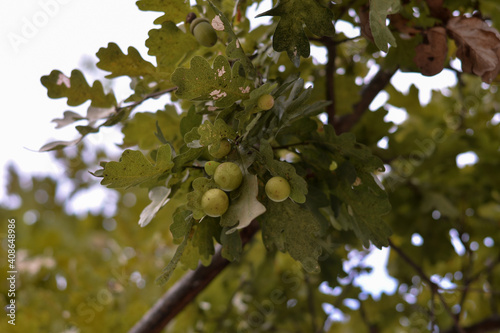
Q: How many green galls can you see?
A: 5